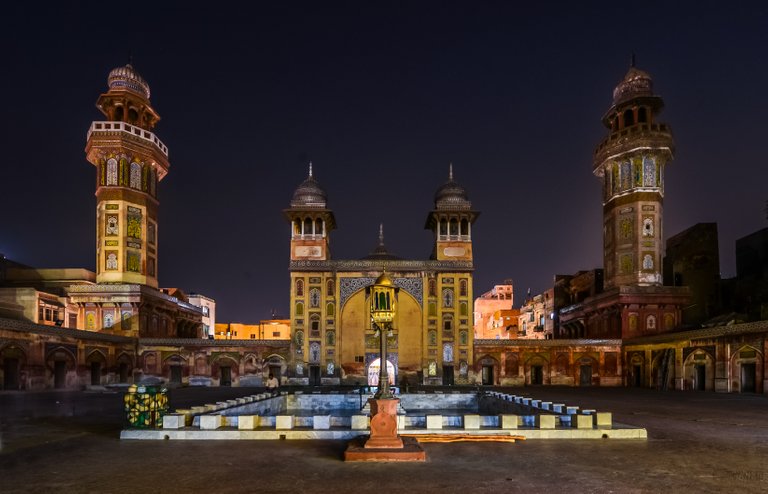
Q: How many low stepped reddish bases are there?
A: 1